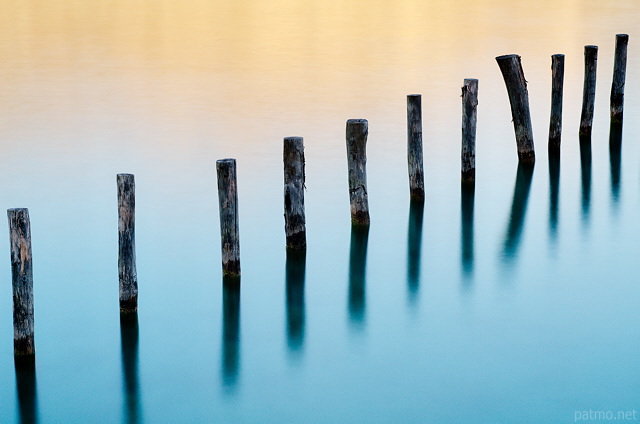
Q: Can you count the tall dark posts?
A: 11